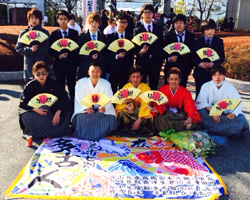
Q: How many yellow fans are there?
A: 12